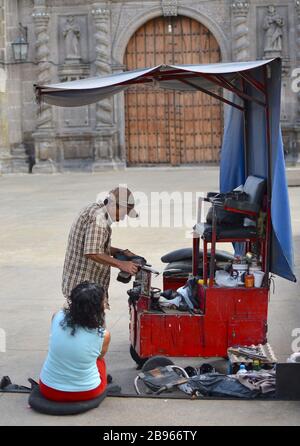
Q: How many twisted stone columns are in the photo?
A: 3